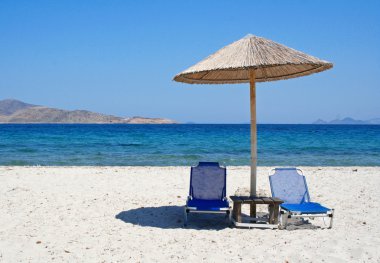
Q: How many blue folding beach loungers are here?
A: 2